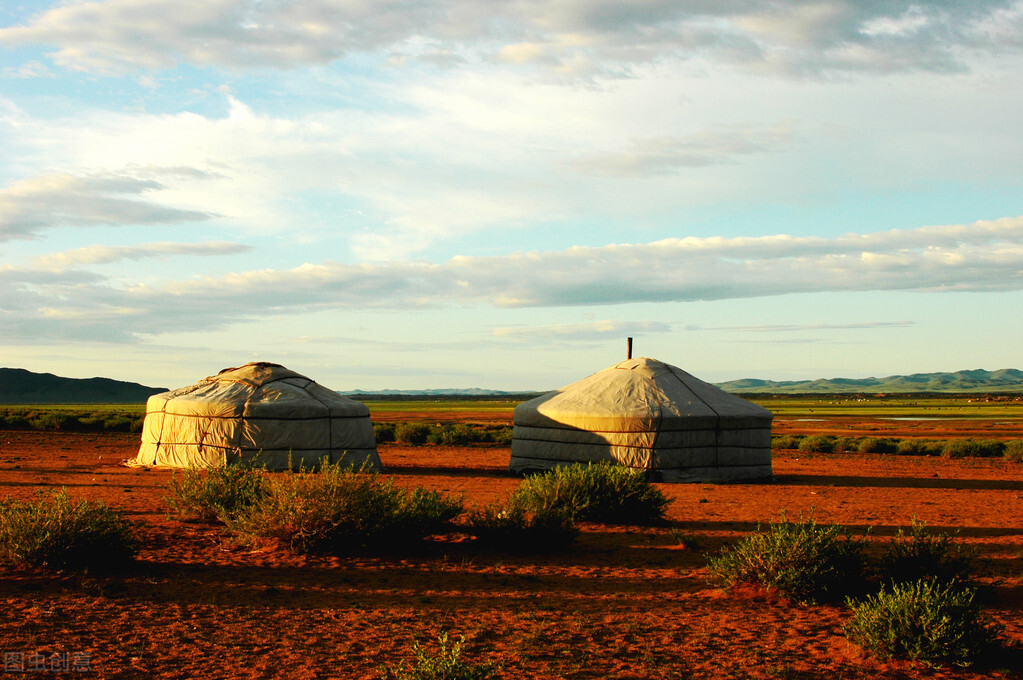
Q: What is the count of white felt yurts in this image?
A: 2